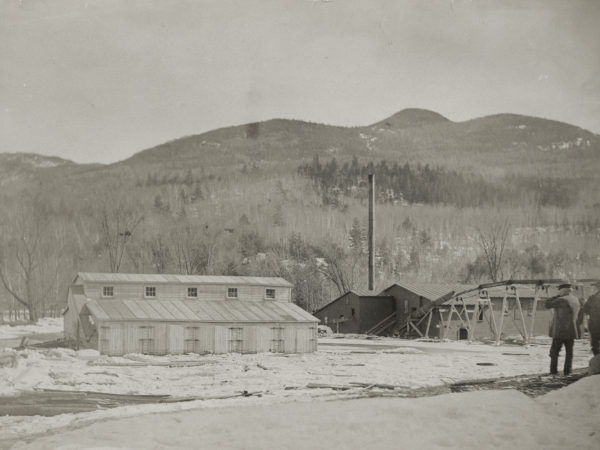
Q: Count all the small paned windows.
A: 5